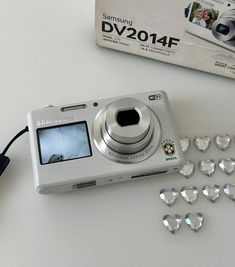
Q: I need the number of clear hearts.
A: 12